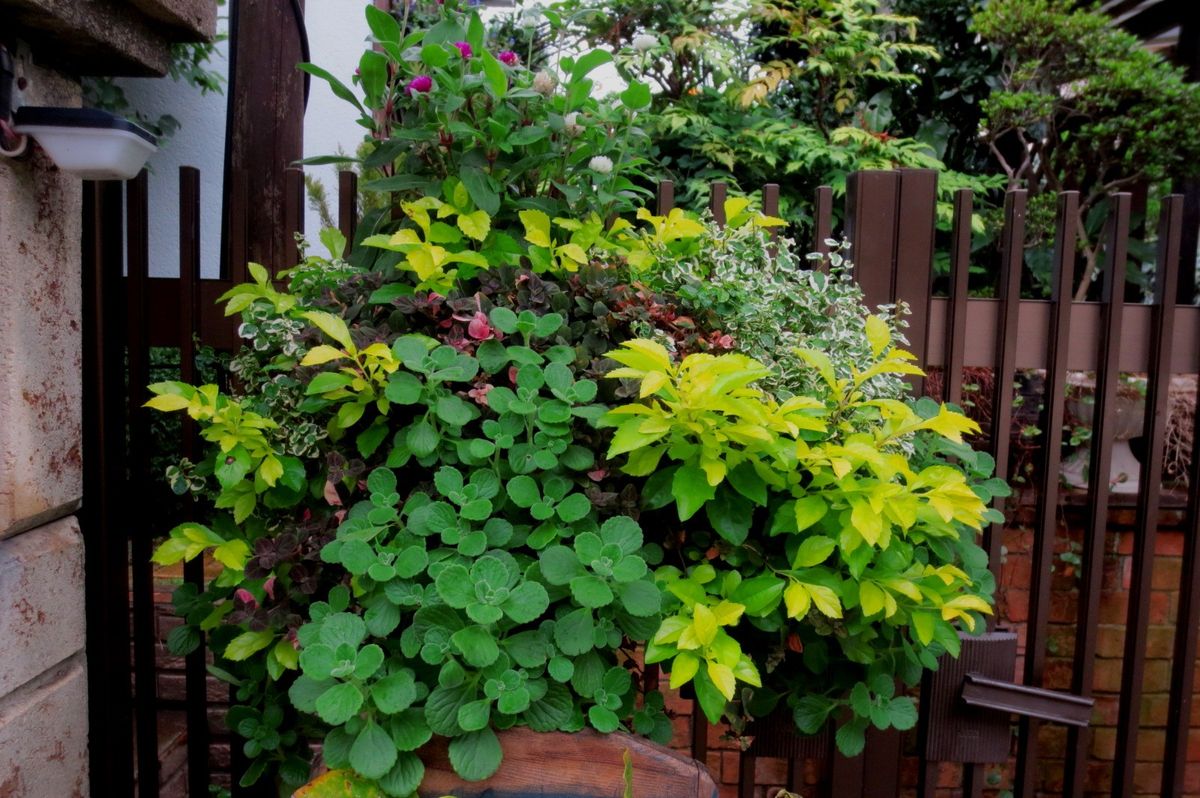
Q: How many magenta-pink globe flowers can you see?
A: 3